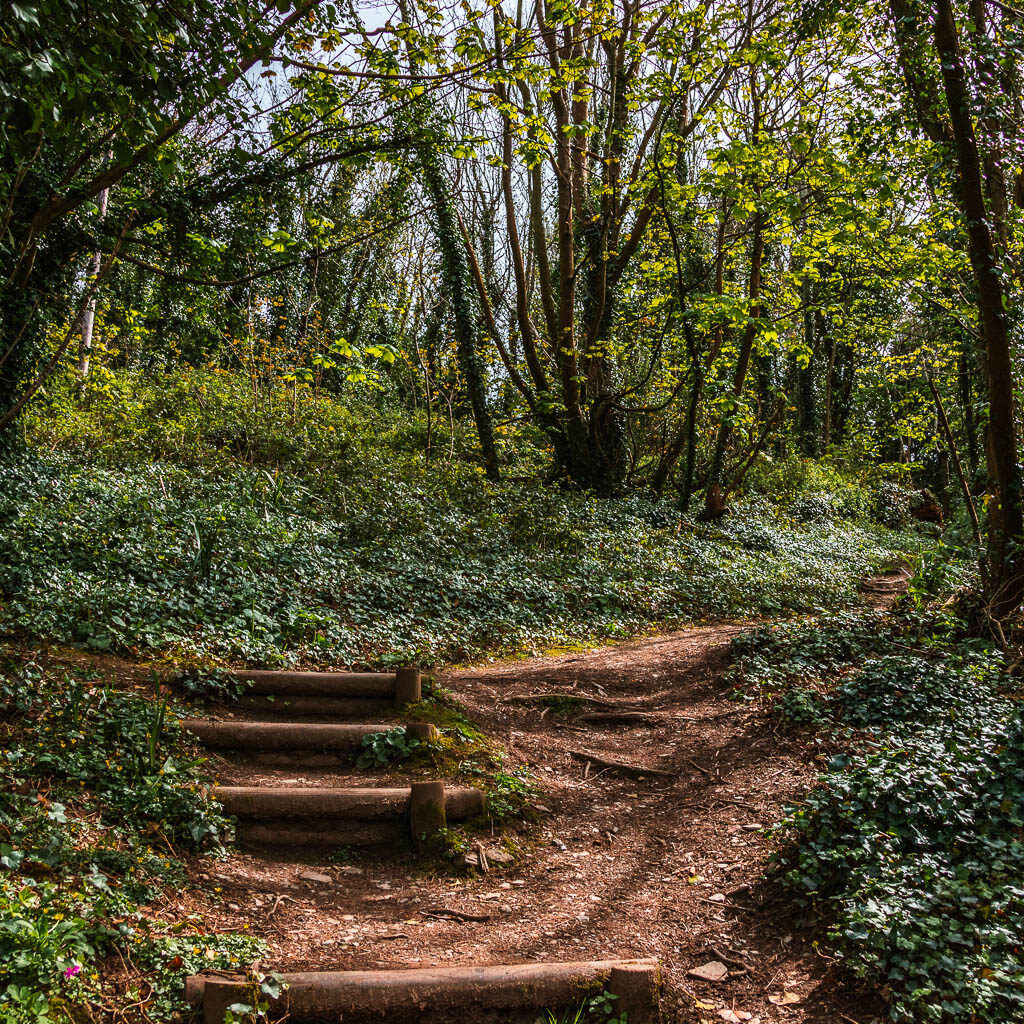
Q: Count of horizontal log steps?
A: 4